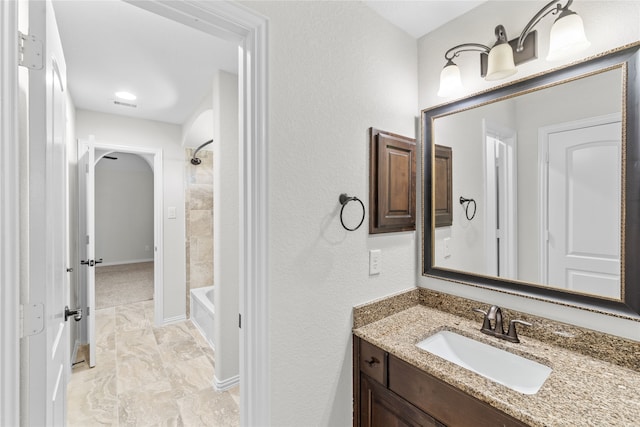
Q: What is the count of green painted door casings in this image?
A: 0